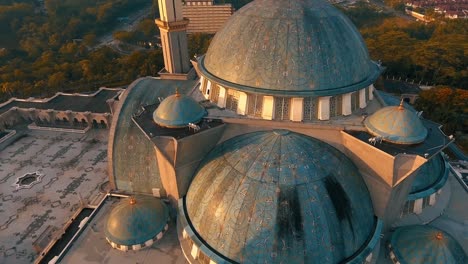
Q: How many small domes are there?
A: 4